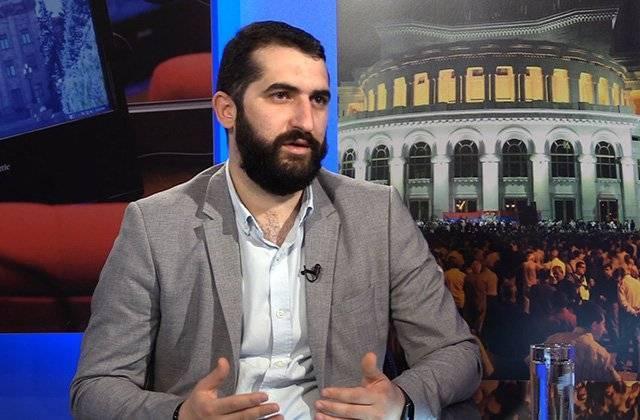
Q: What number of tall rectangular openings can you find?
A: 12